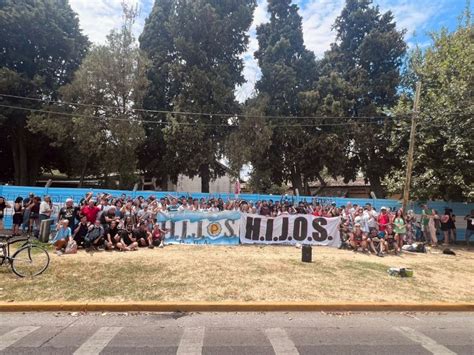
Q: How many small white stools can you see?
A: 0